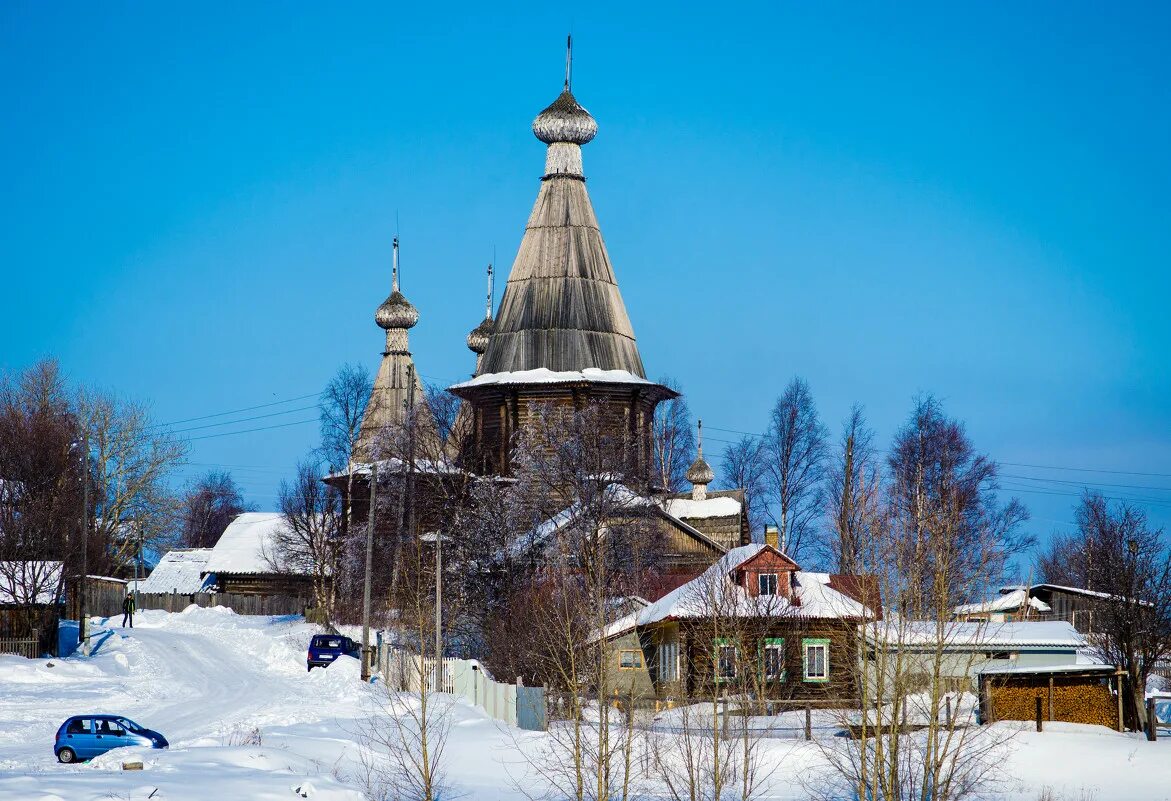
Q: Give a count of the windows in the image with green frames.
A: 3